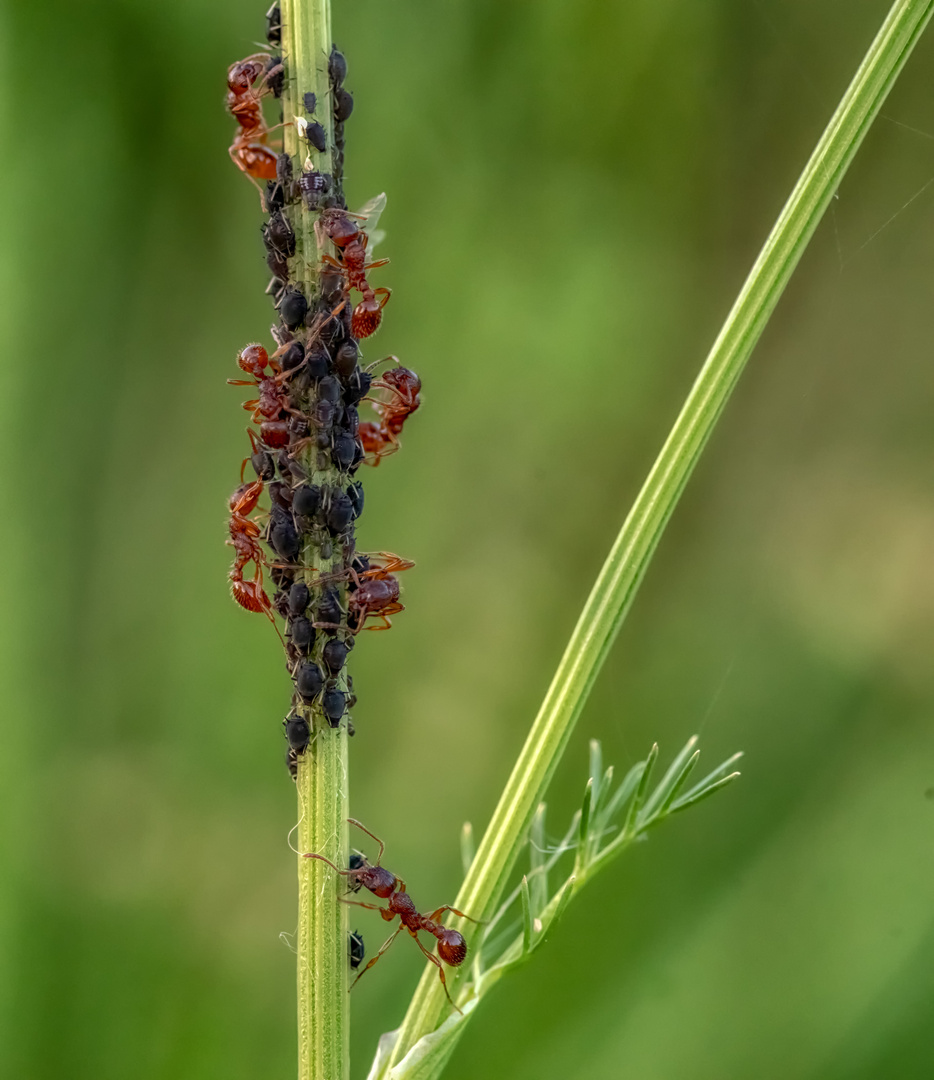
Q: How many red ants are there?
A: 7